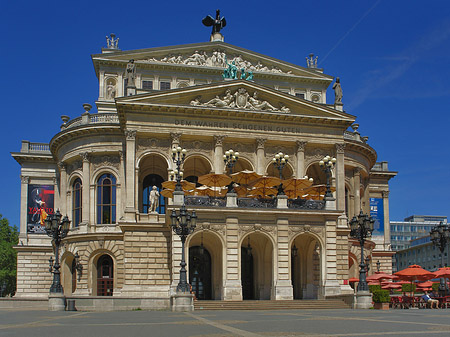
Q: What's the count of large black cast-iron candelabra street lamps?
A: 4